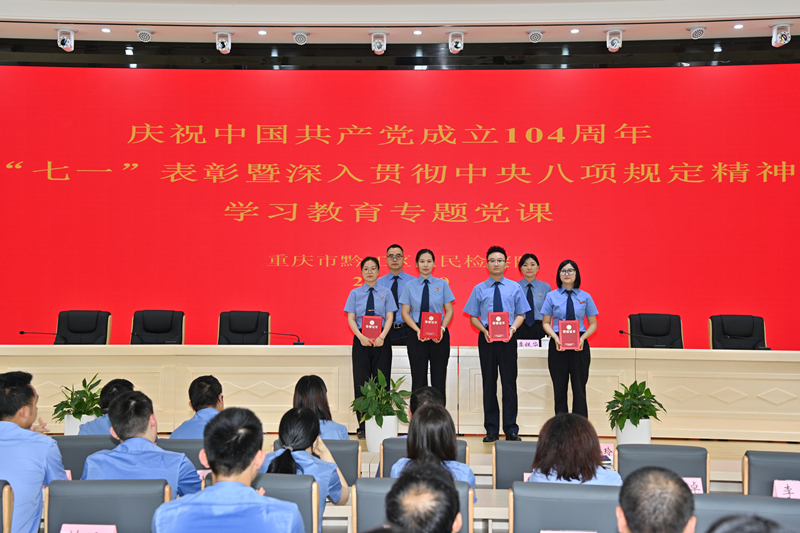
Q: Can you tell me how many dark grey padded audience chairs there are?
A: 13